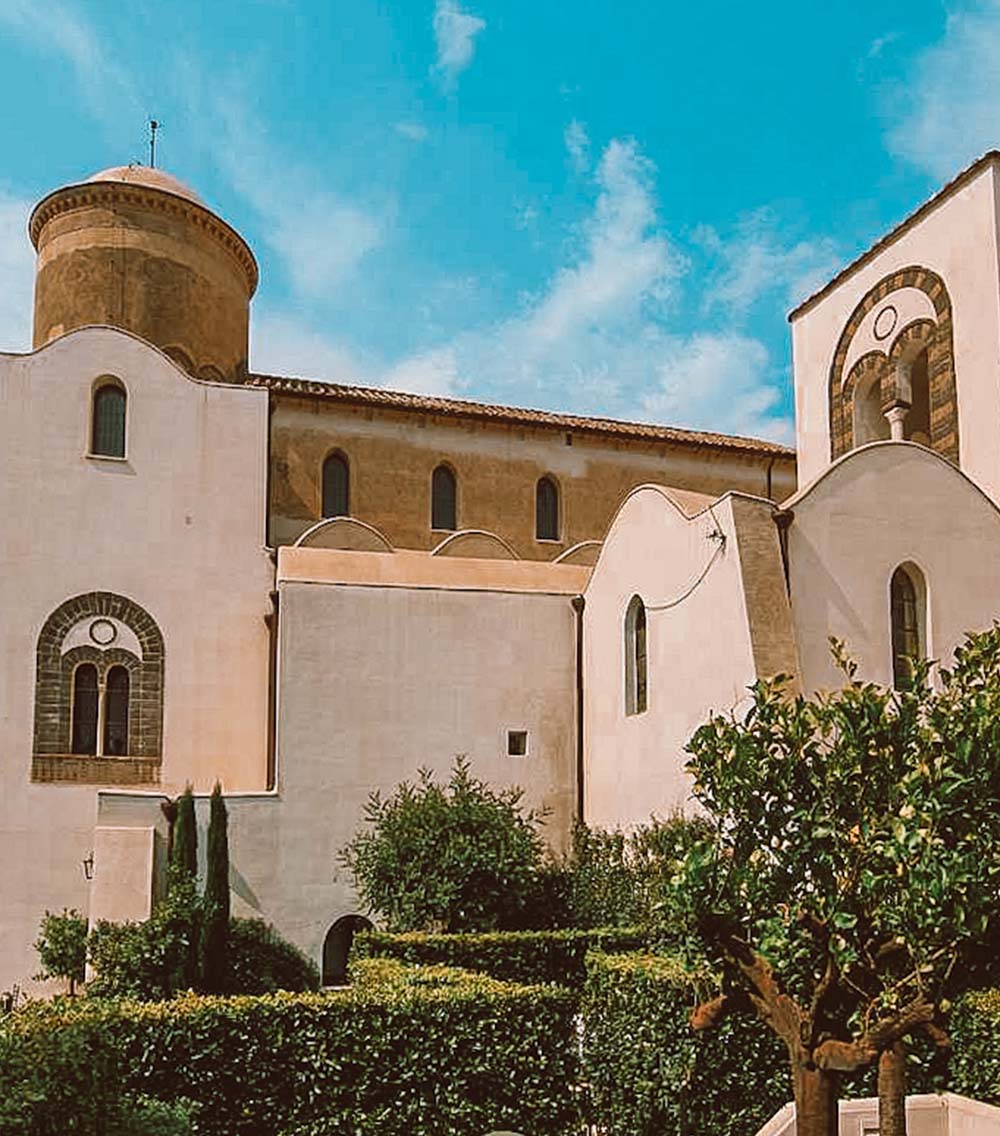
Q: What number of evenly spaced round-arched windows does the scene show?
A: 3